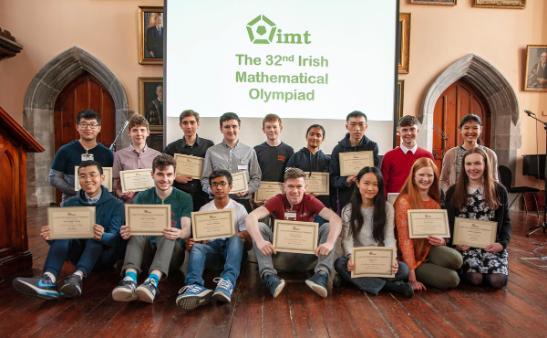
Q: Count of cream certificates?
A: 15